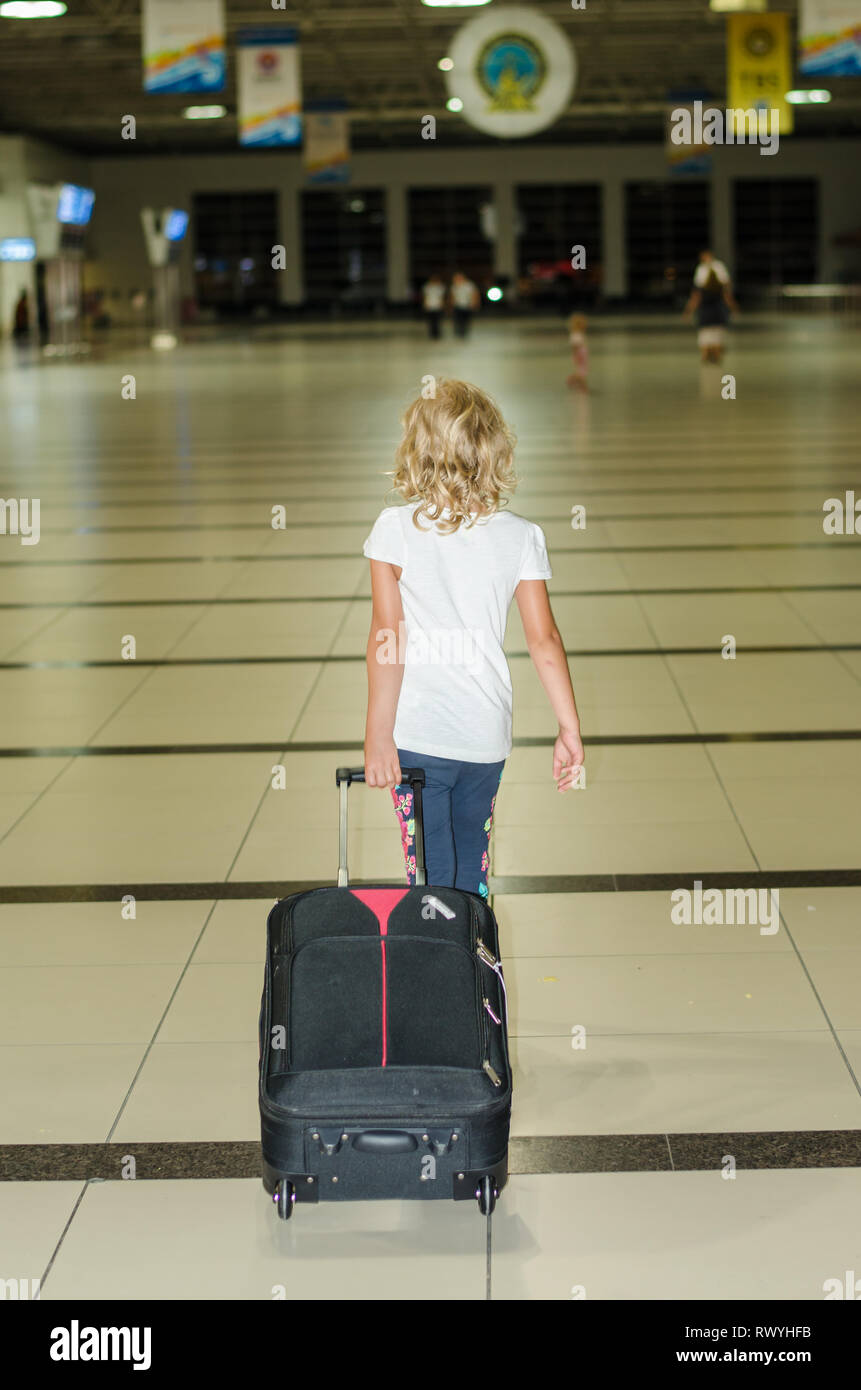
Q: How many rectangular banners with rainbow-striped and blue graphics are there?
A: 5